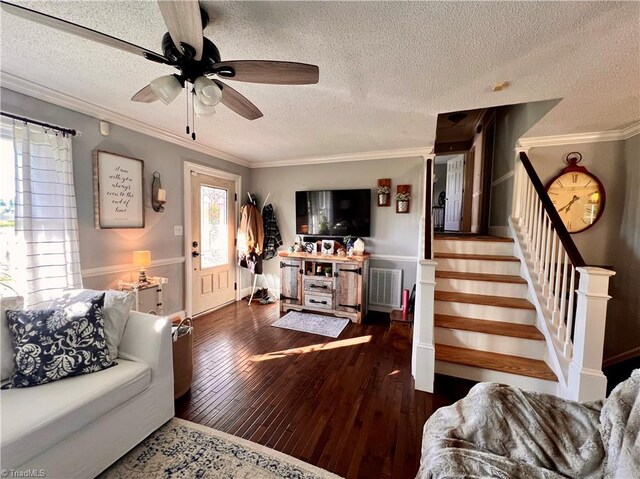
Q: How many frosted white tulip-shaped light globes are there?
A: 3